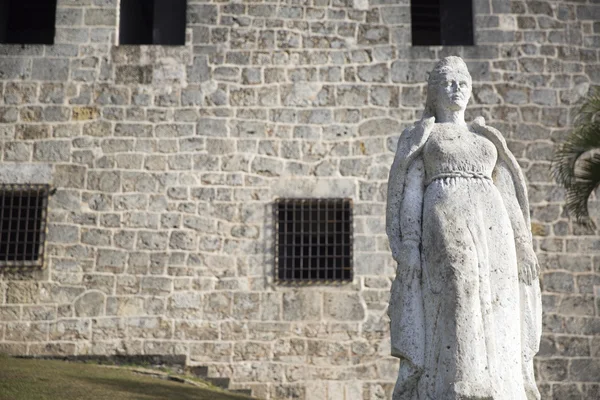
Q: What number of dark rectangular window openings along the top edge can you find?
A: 3